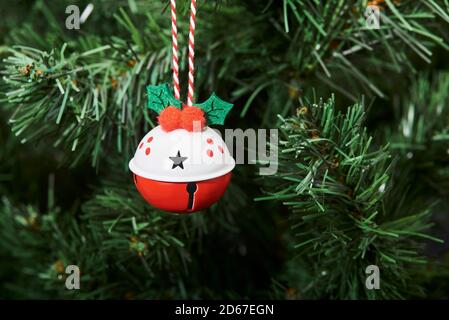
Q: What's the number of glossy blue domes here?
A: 0